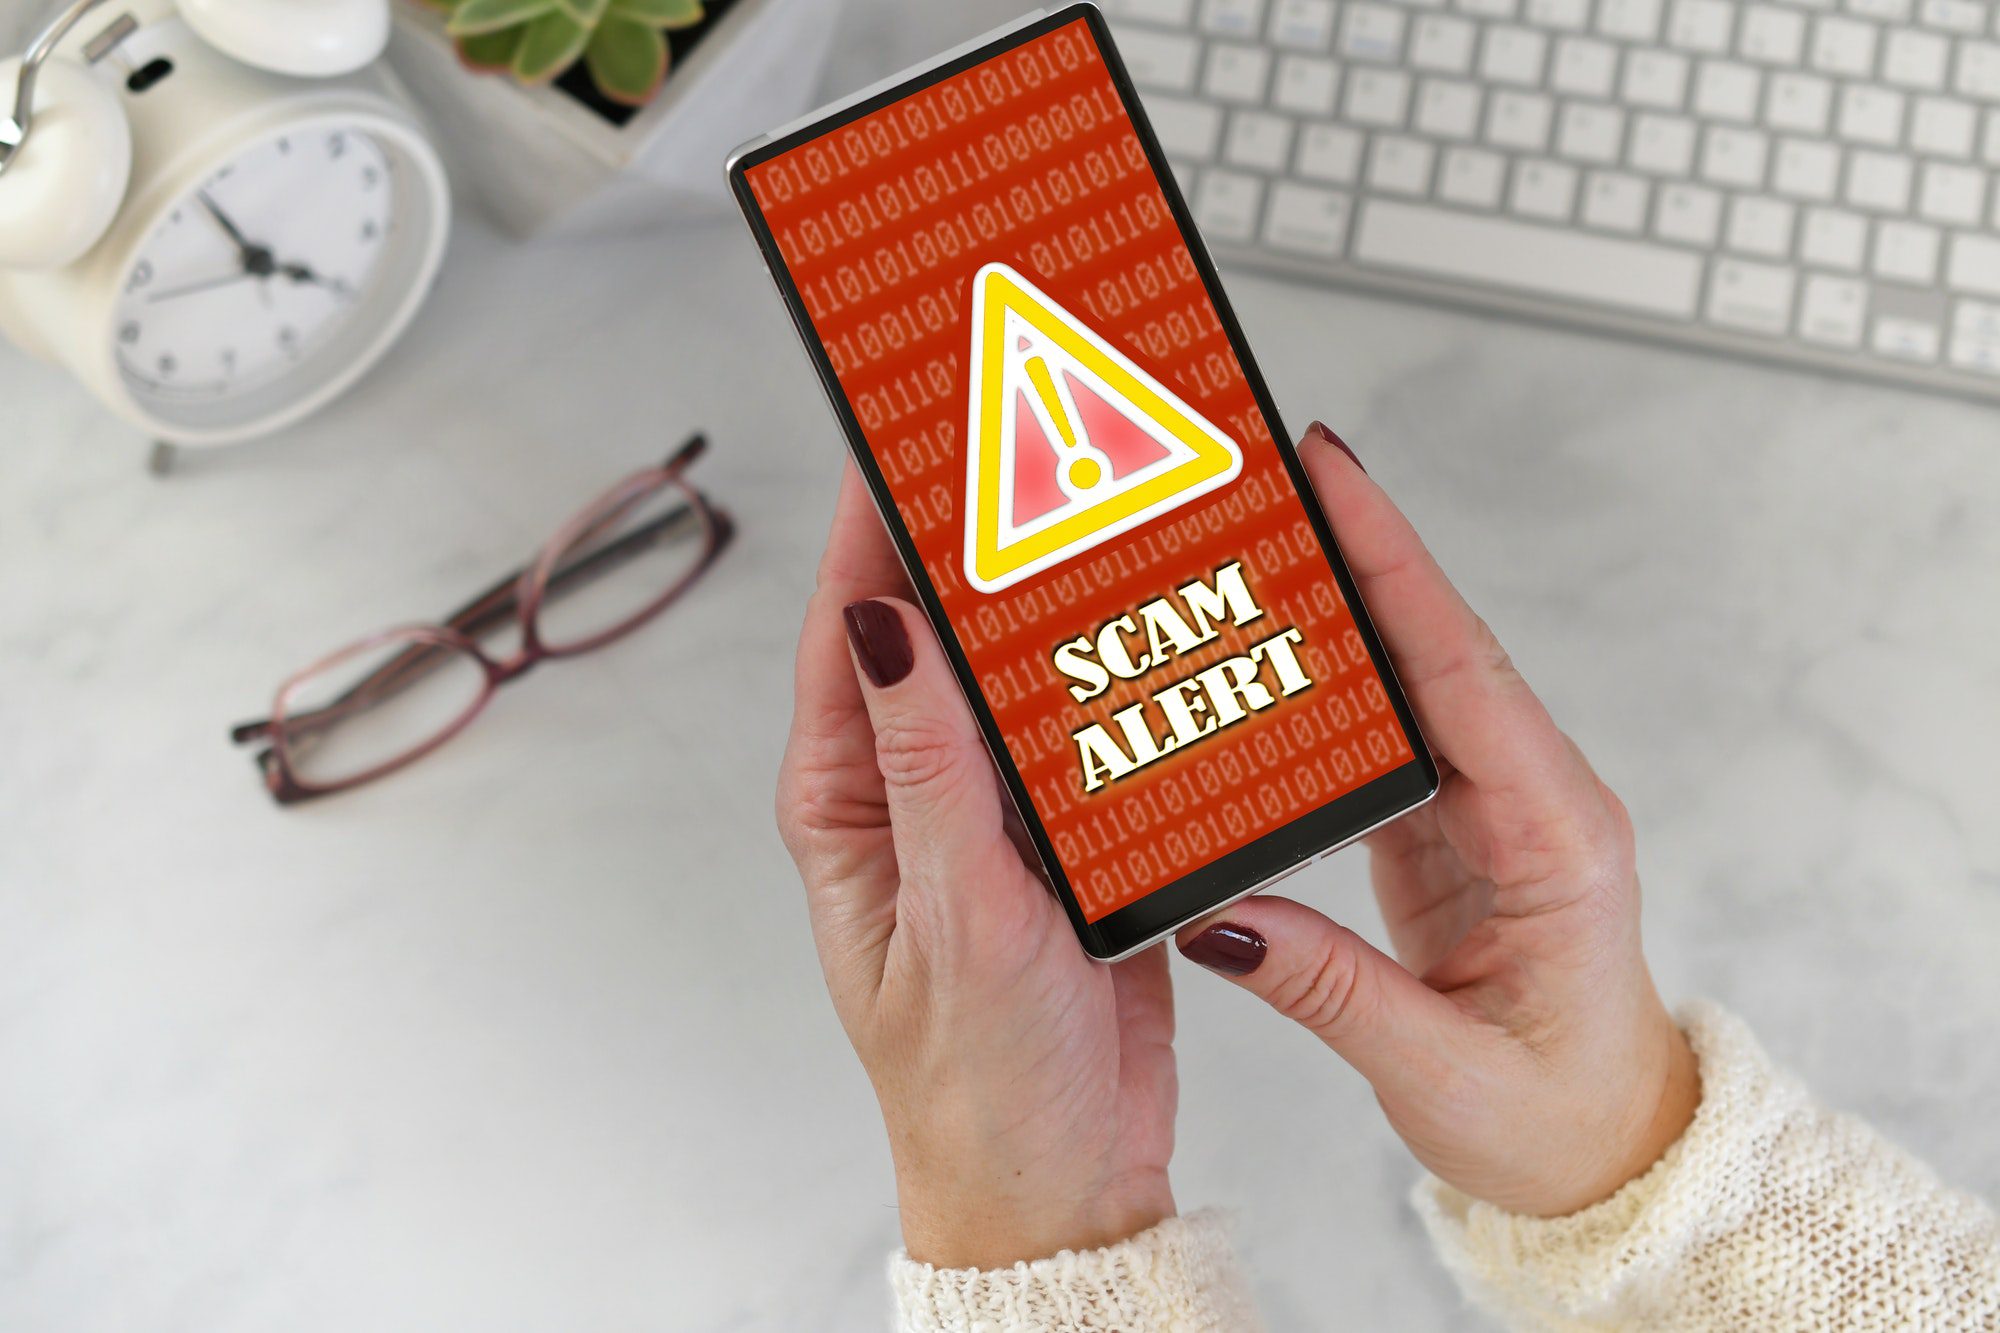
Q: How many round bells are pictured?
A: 2